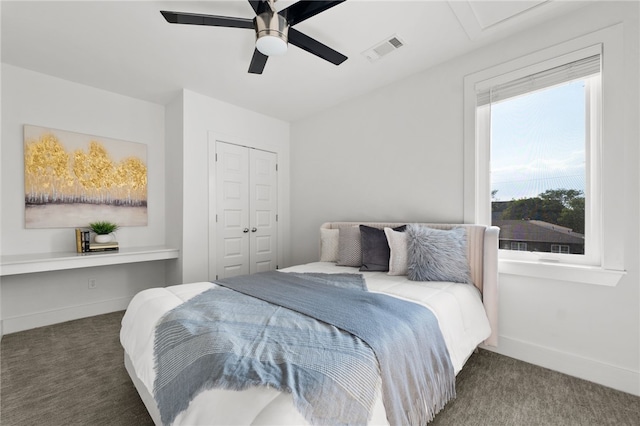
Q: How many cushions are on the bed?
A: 5